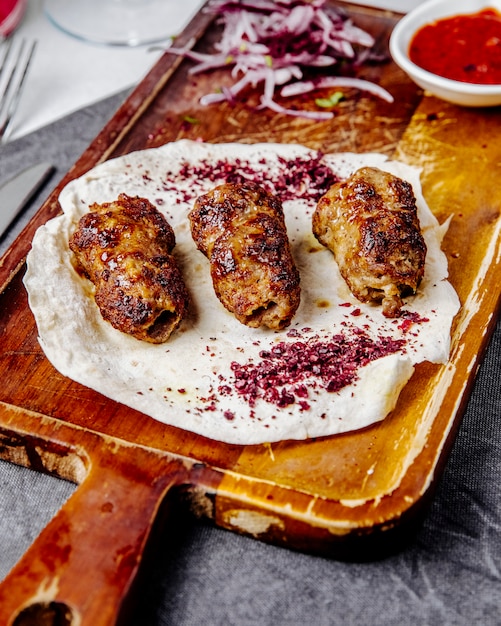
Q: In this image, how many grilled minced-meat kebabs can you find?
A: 3